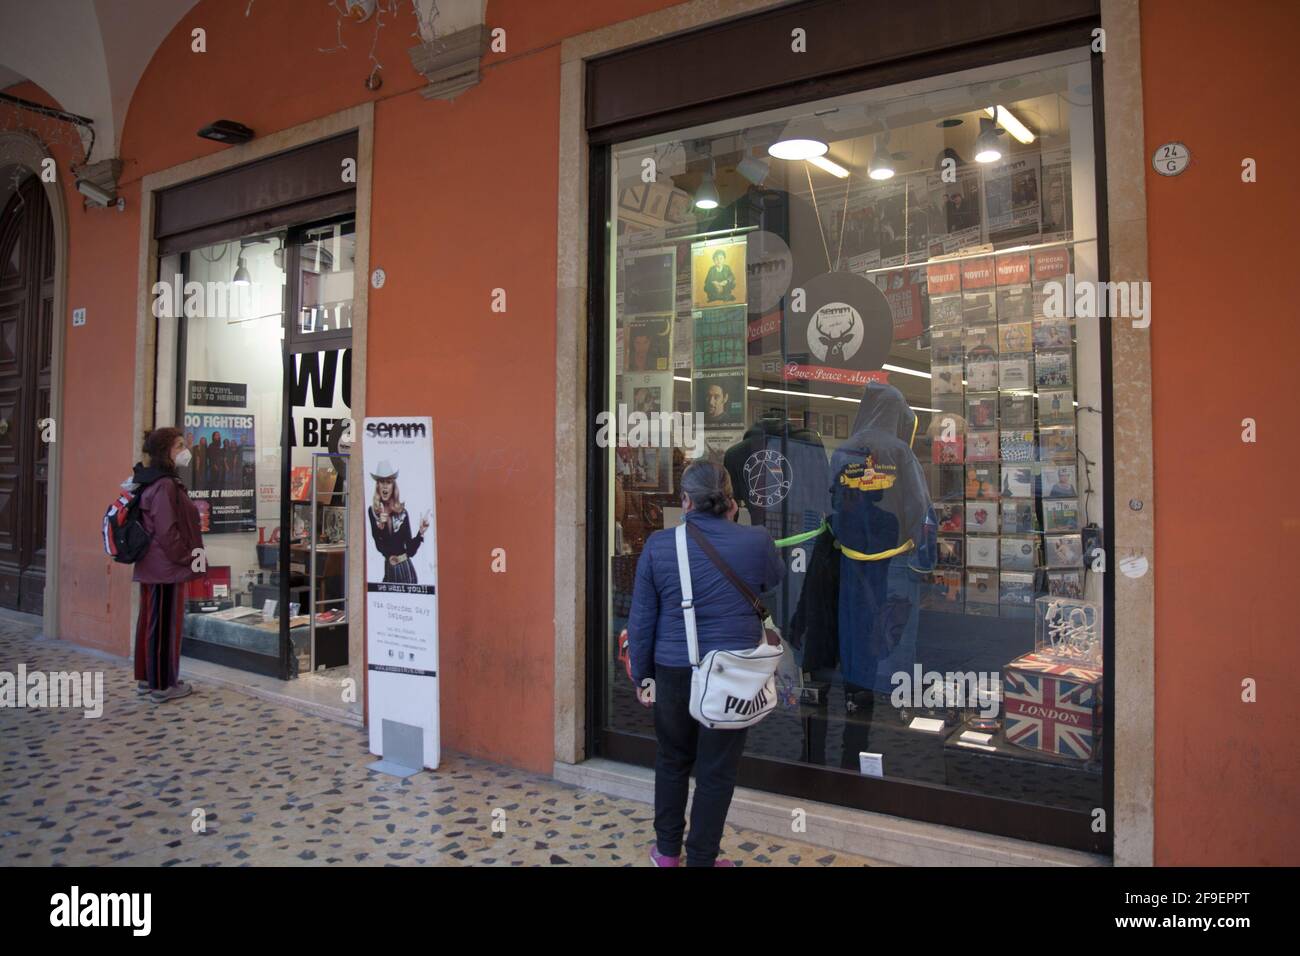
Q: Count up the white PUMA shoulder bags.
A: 1